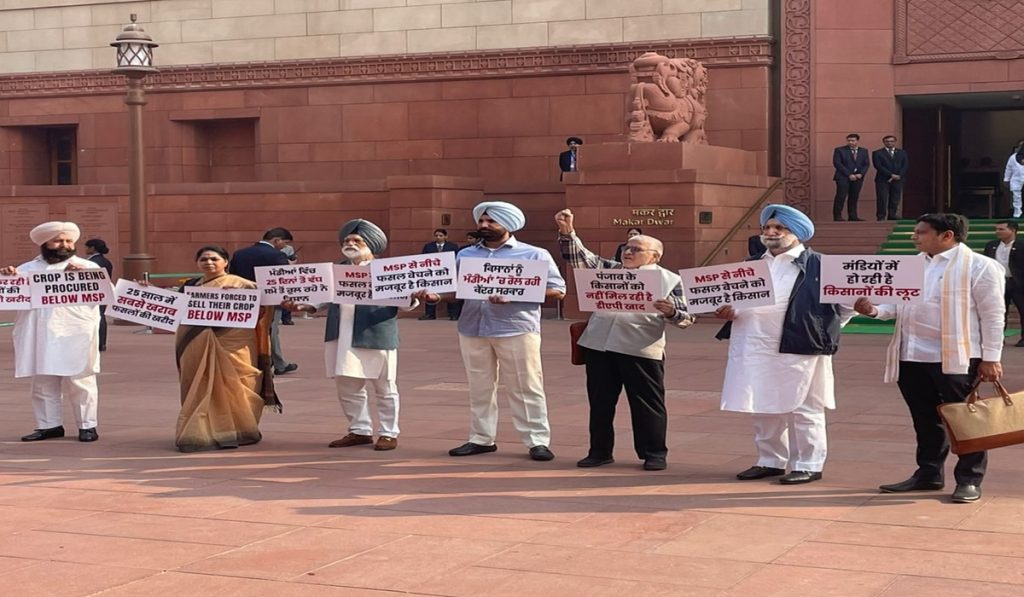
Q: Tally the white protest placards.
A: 11